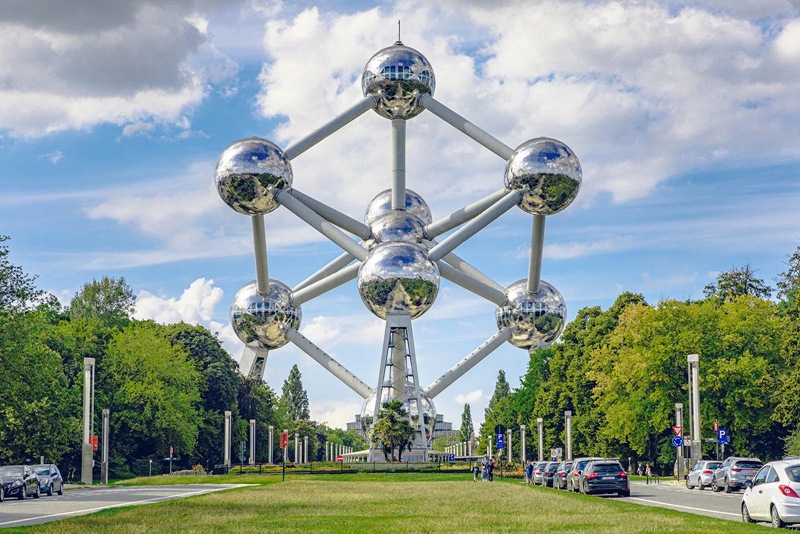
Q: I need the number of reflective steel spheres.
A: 9